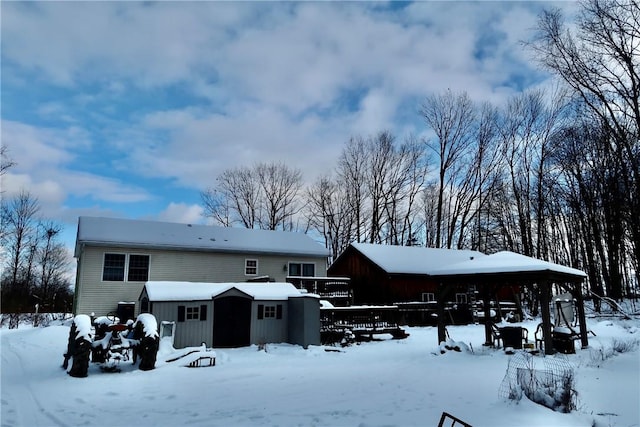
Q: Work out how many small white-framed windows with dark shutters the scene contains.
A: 2